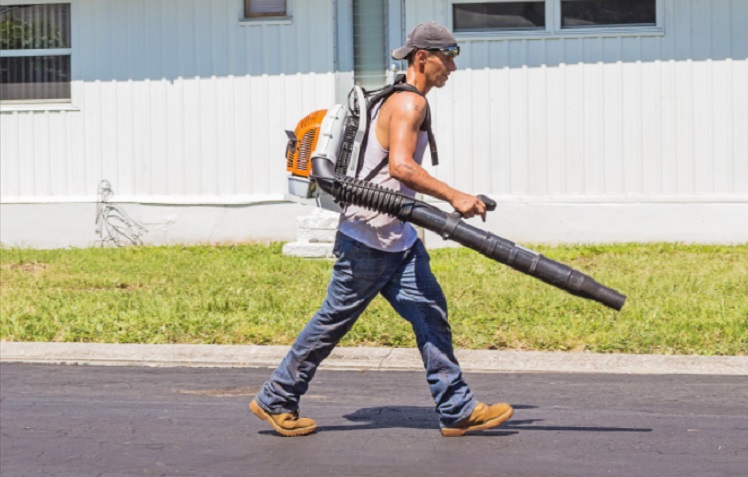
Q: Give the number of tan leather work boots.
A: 2